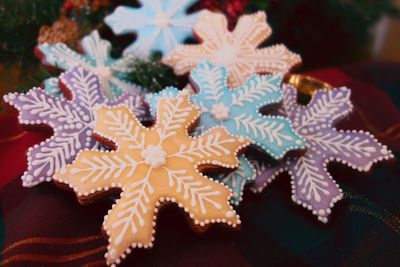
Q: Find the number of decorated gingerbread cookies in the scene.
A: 7